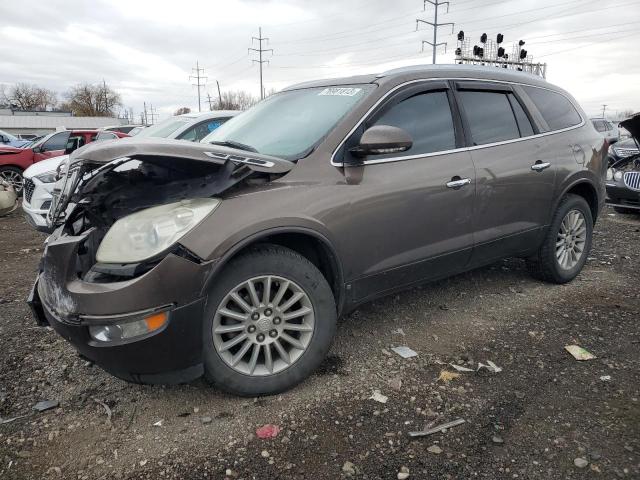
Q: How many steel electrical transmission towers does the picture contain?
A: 3